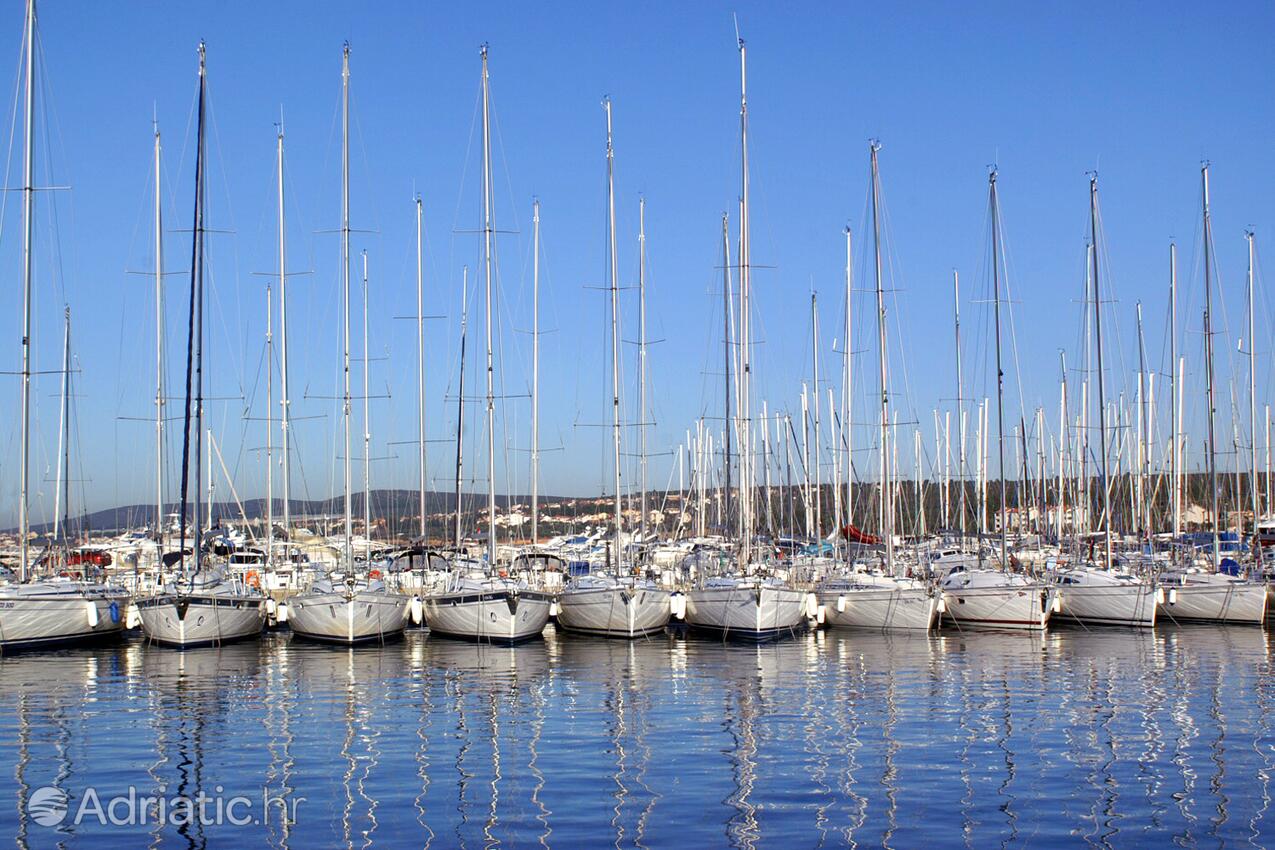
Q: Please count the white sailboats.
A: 10